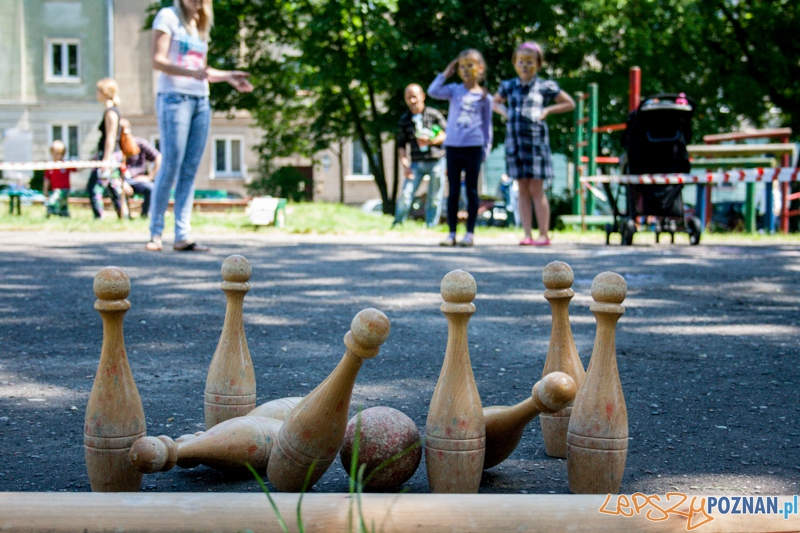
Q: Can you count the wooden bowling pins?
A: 9